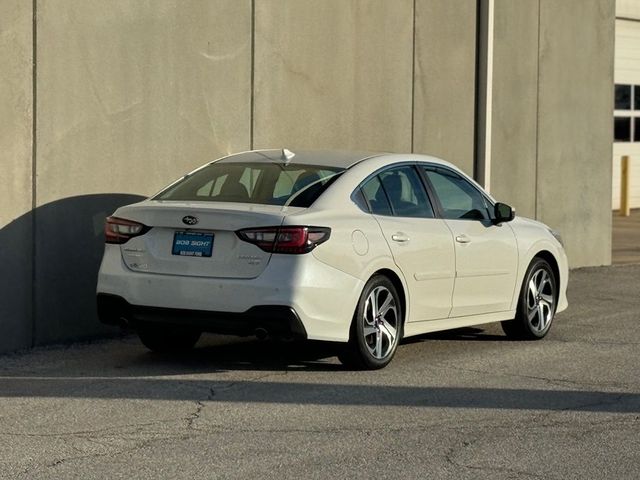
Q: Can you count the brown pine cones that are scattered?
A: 0